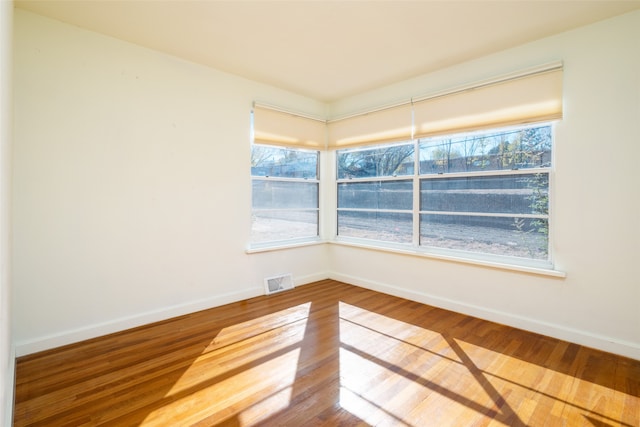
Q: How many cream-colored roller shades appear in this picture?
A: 3